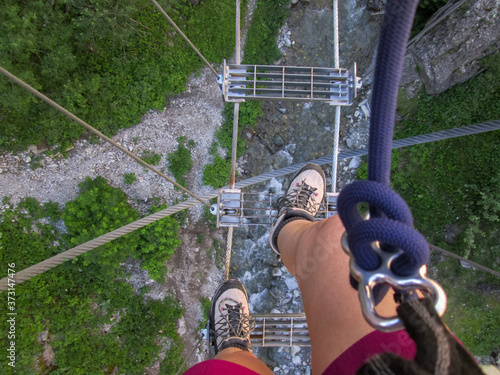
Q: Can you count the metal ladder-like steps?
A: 3